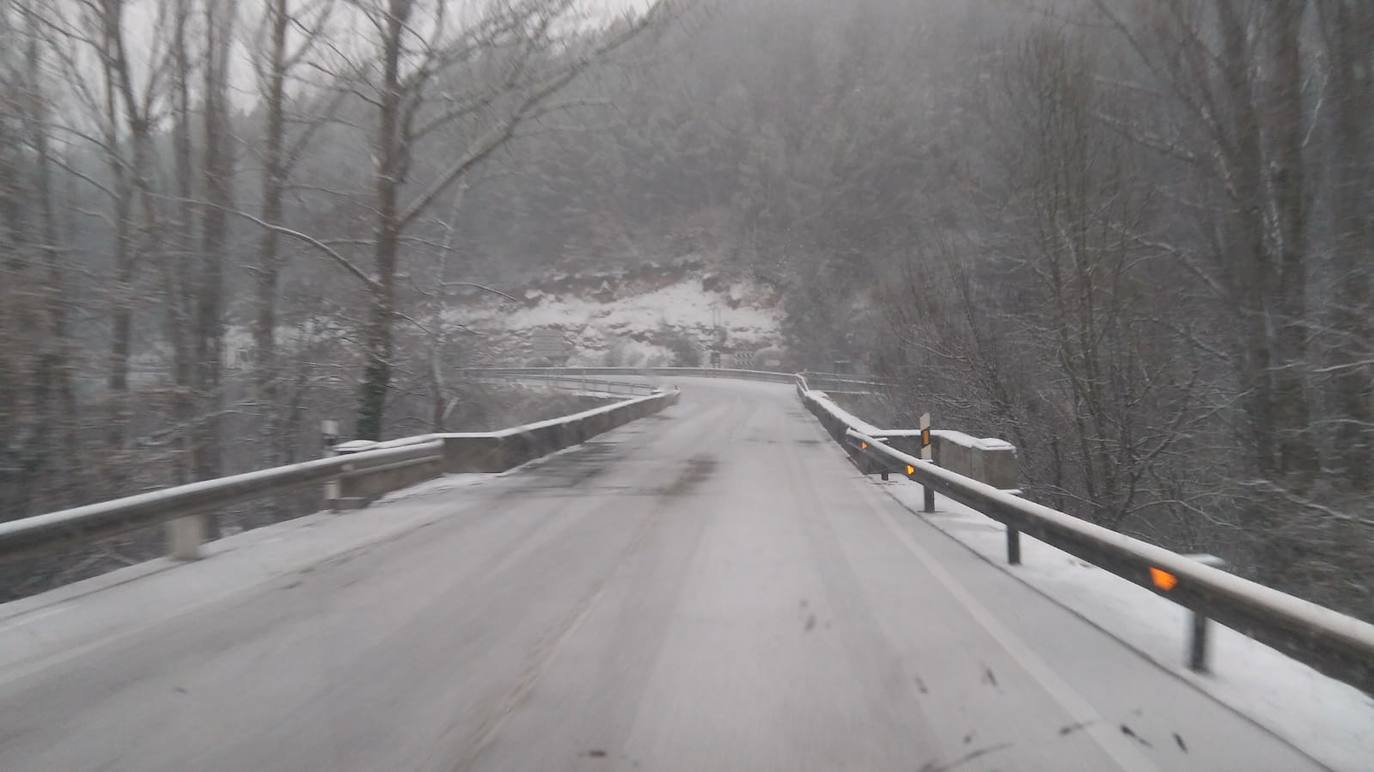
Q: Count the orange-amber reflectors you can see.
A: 4